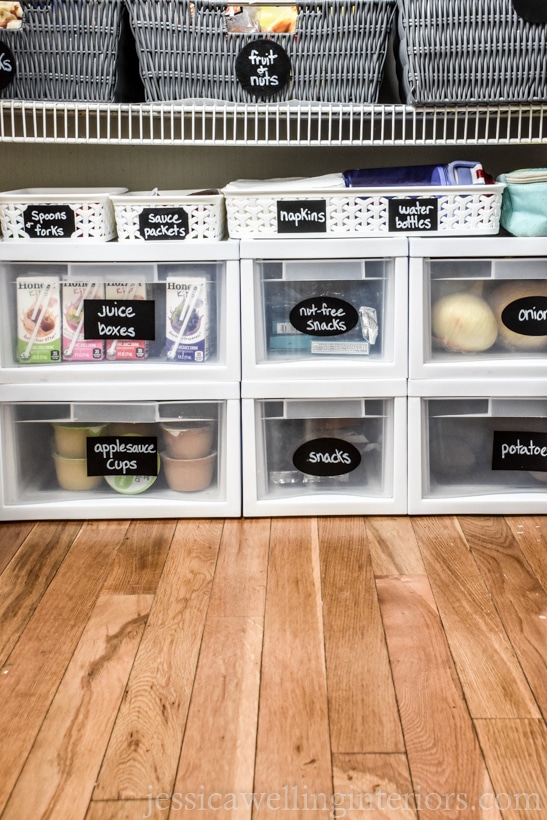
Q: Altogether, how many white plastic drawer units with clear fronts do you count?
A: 6